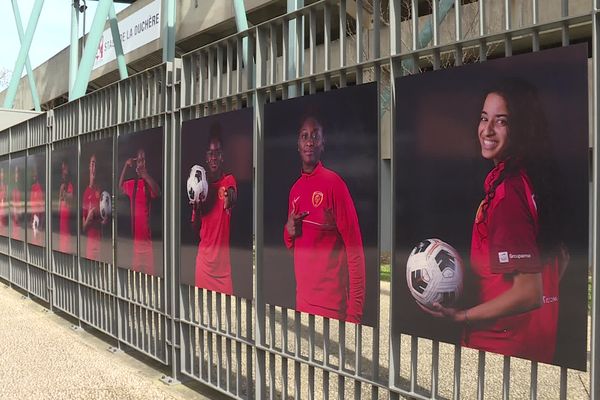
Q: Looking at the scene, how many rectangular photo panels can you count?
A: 9